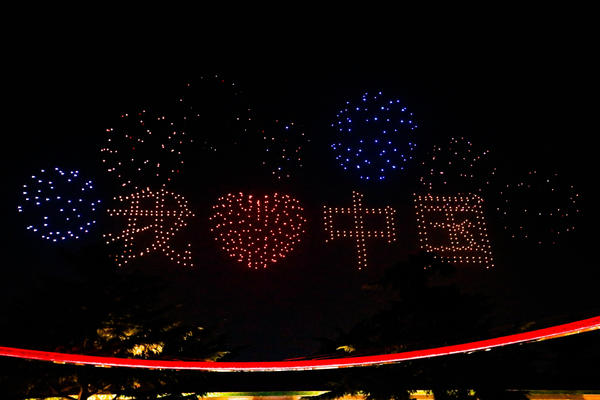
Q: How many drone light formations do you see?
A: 11